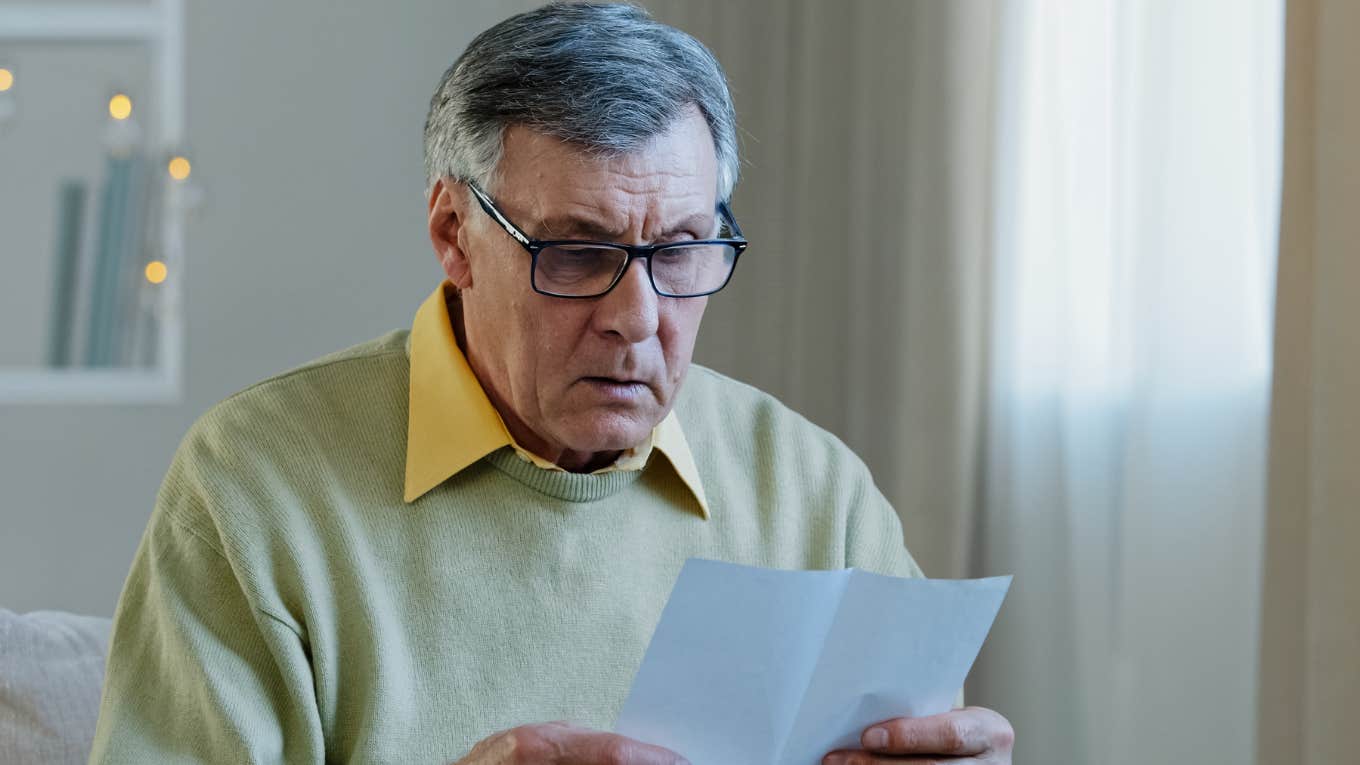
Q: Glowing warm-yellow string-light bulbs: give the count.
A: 4